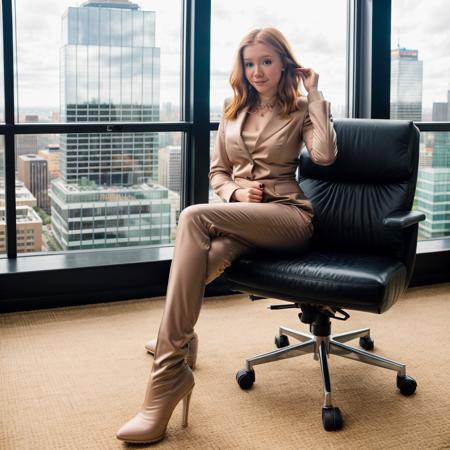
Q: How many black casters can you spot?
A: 5